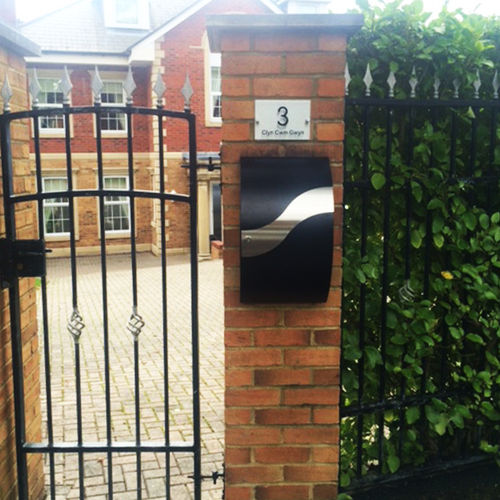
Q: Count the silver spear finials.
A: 15